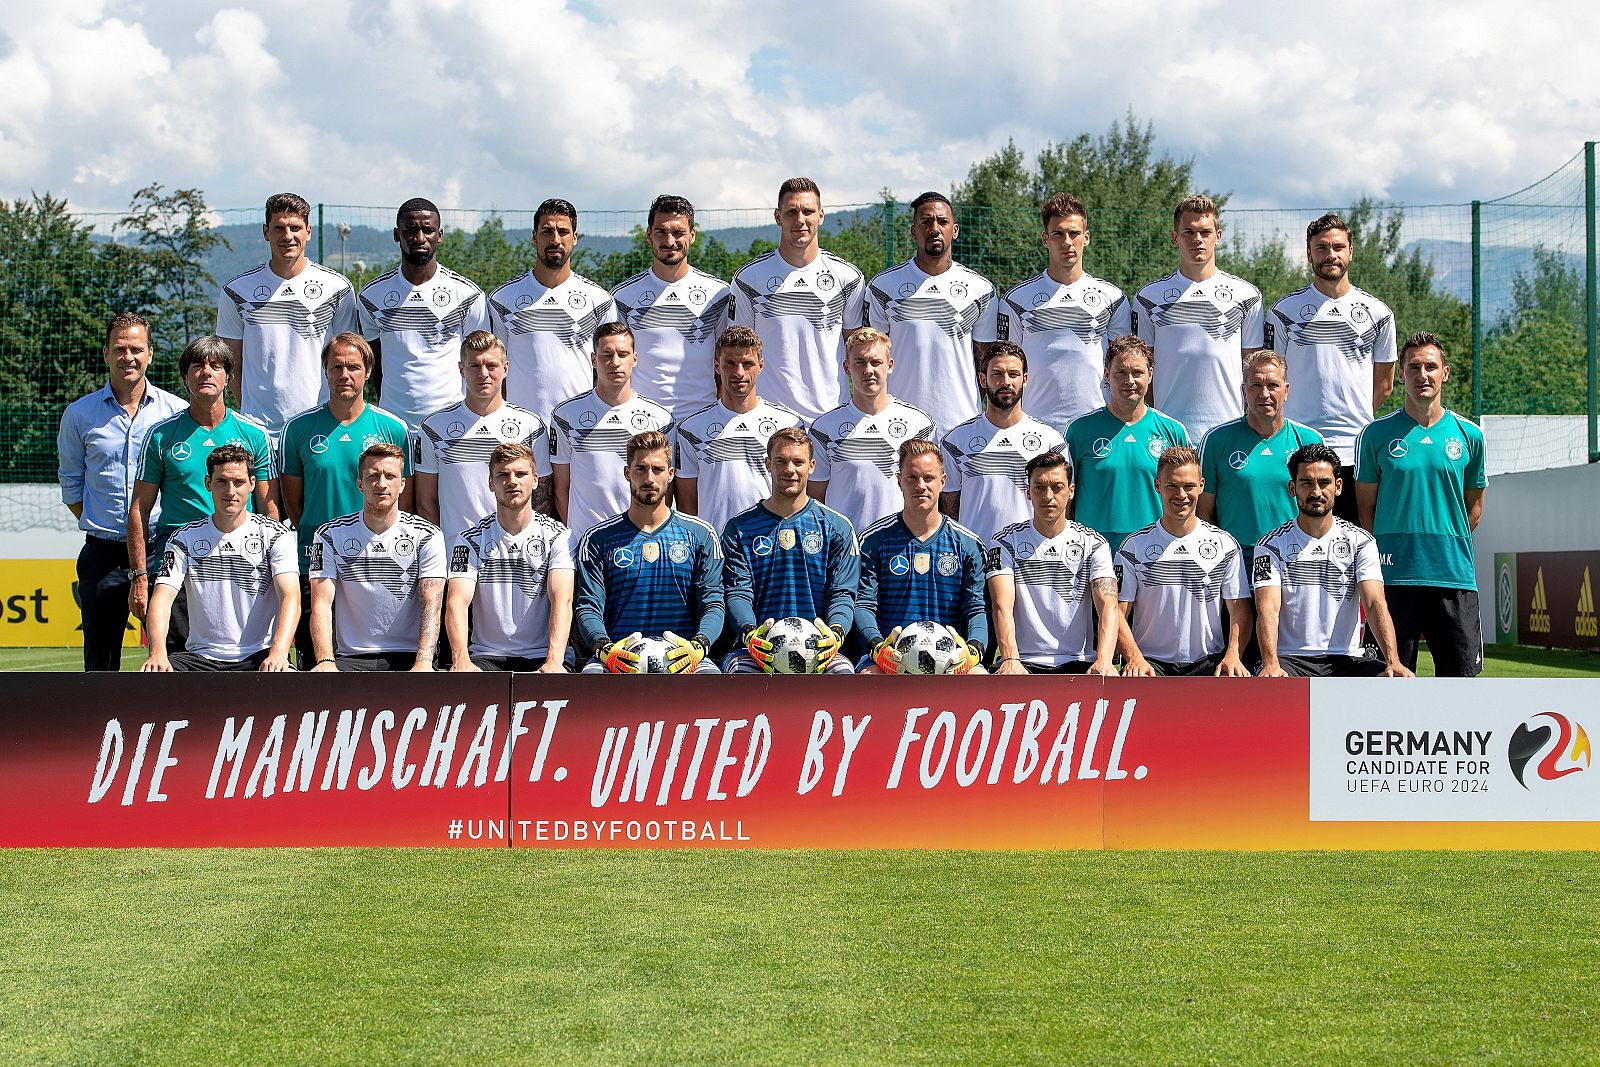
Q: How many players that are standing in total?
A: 14